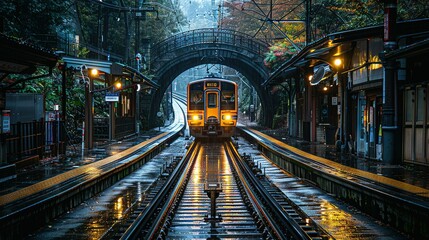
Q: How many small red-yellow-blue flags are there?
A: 0